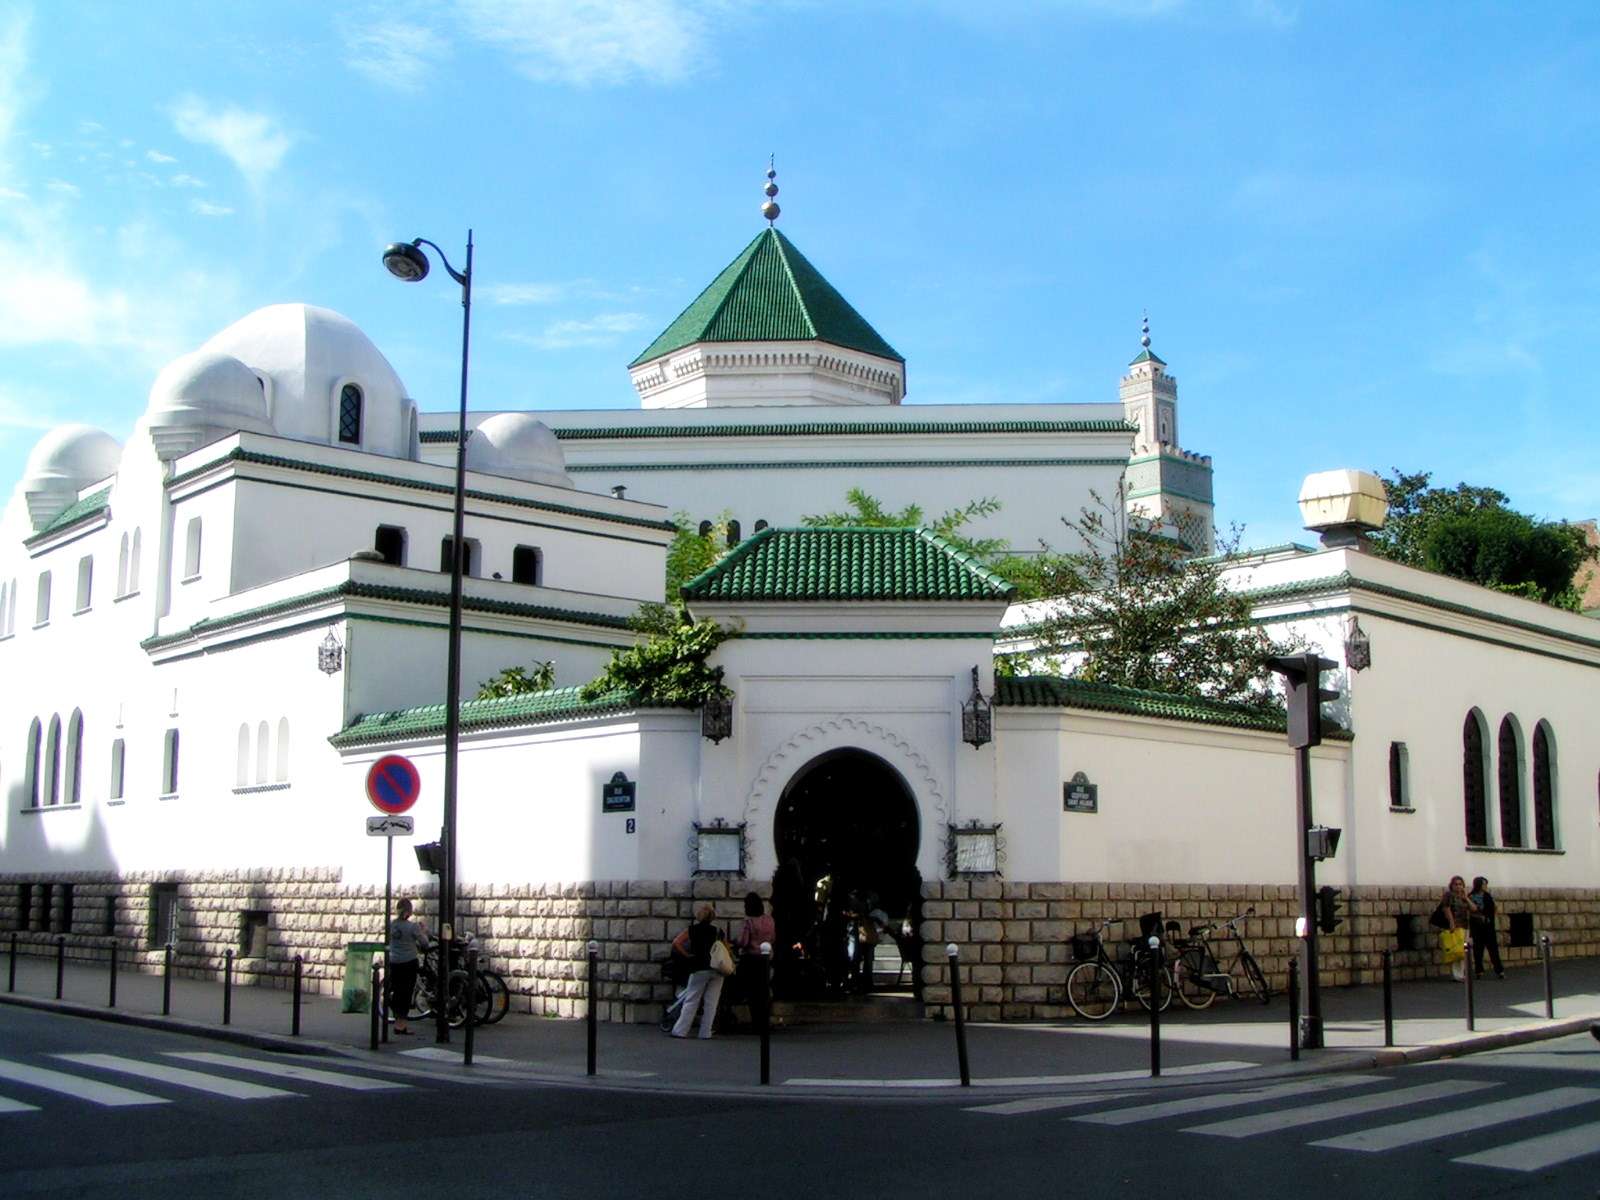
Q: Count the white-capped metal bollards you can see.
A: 5